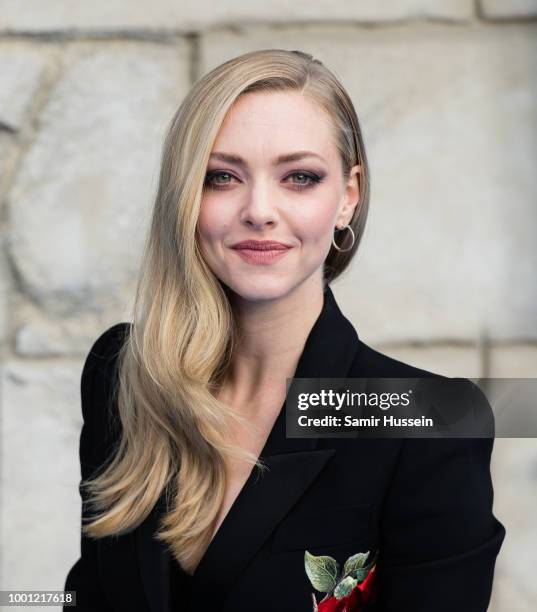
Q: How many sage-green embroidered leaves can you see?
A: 3